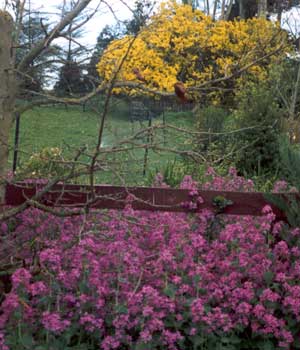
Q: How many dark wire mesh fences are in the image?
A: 1